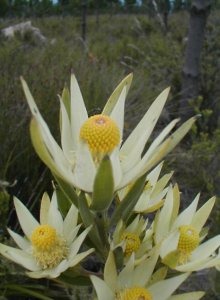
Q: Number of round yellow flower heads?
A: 5